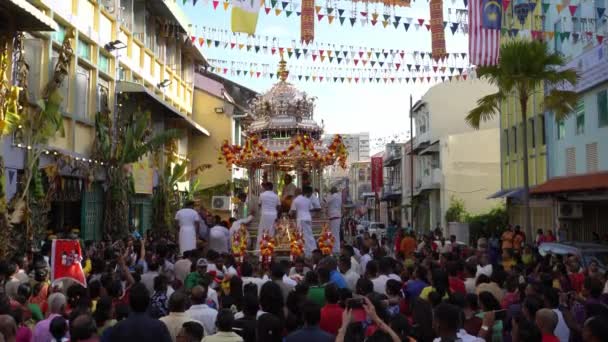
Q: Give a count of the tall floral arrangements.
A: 4